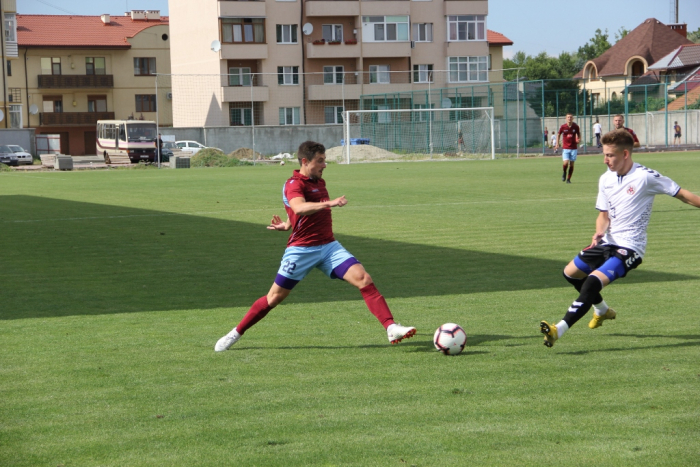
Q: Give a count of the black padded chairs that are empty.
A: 0